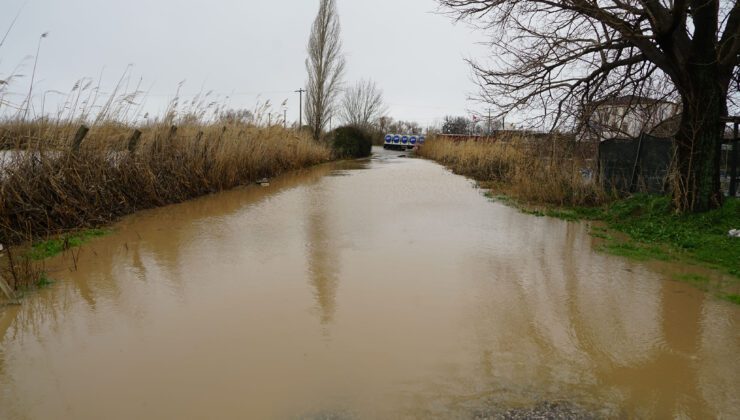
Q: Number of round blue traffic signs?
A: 5